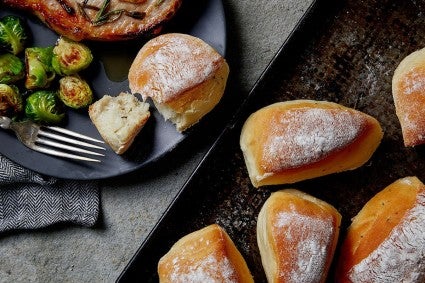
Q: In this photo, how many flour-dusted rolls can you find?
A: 6